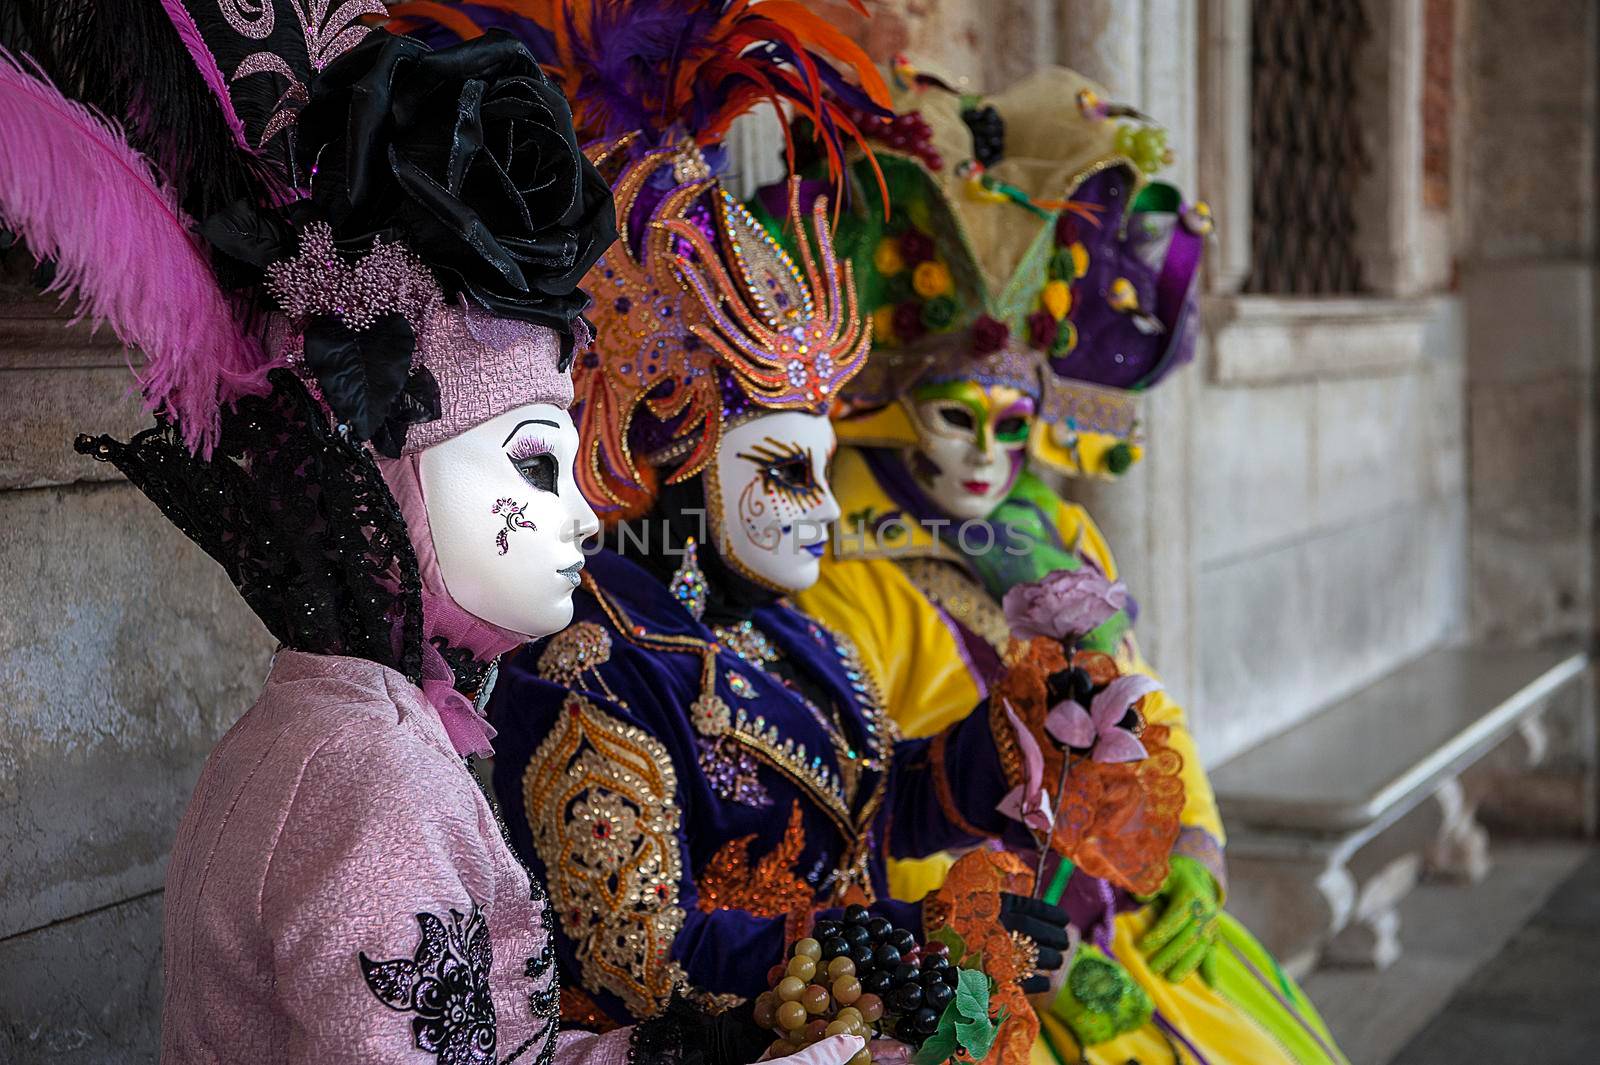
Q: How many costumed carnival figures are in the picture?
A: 3